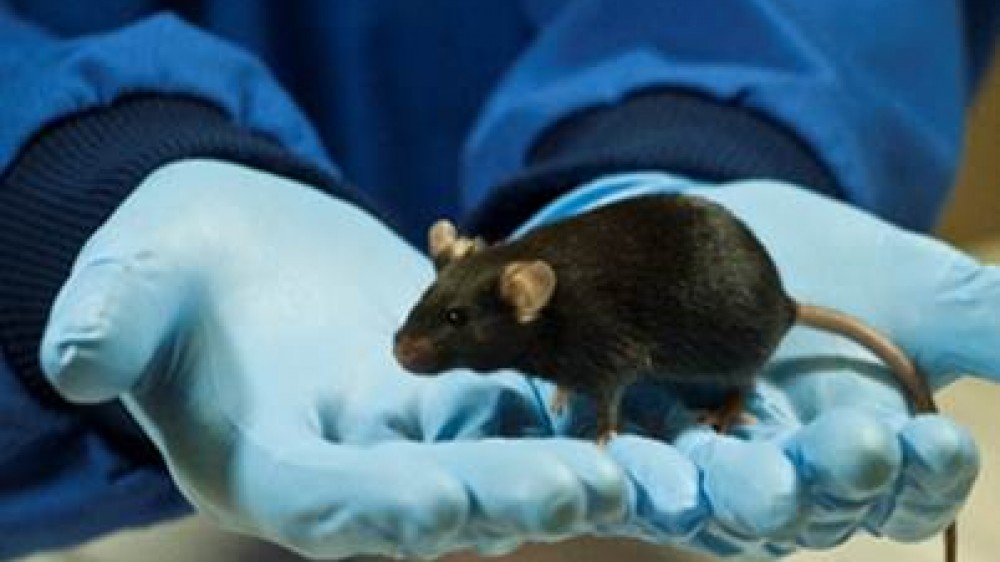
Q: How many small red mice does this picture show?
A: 0